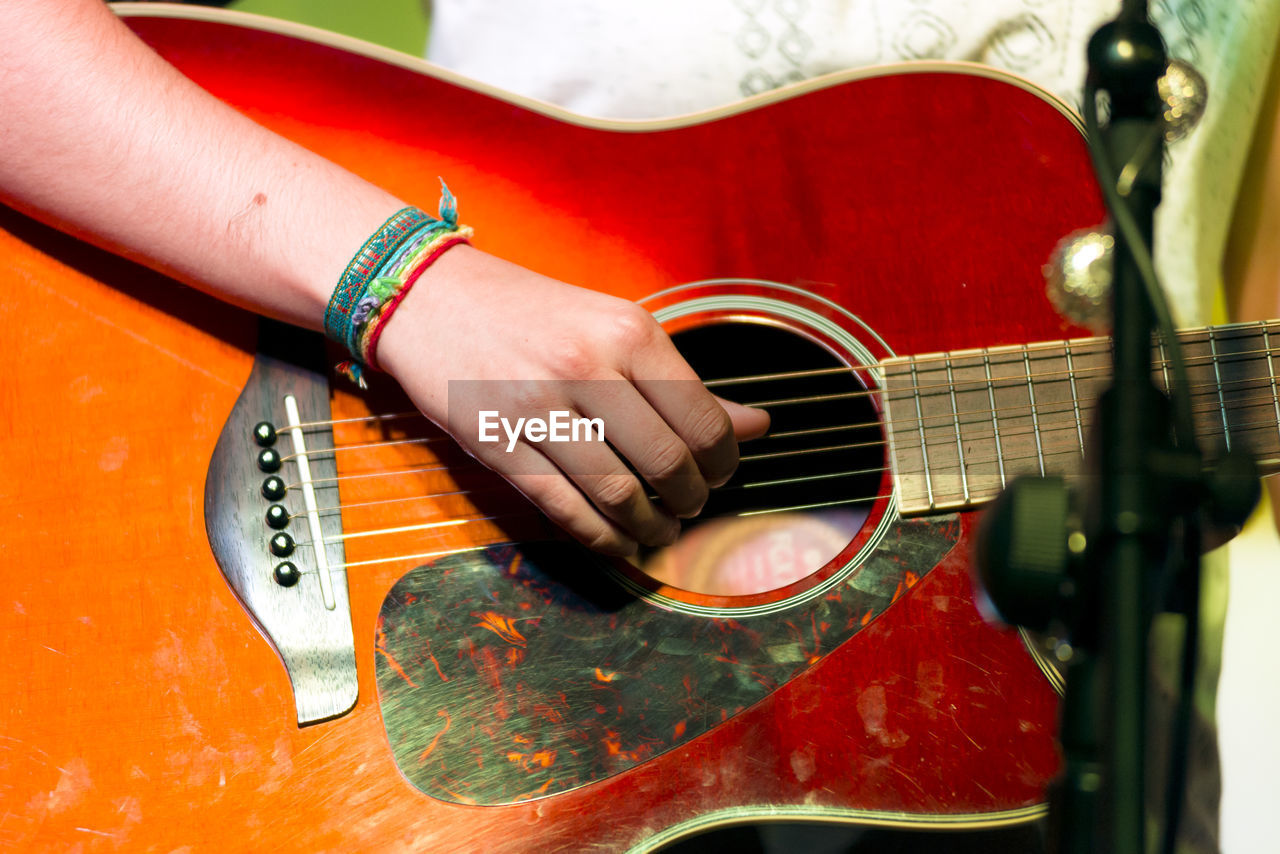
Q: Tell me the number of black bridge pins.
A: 6